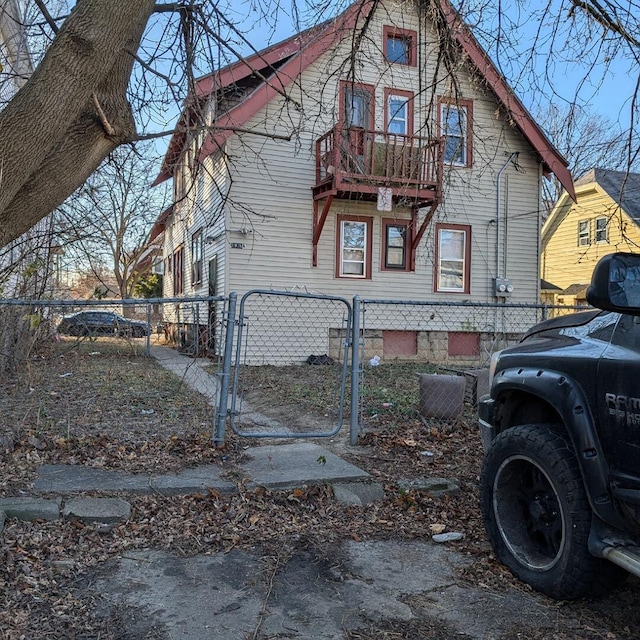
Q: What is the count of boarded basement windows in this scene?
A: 2